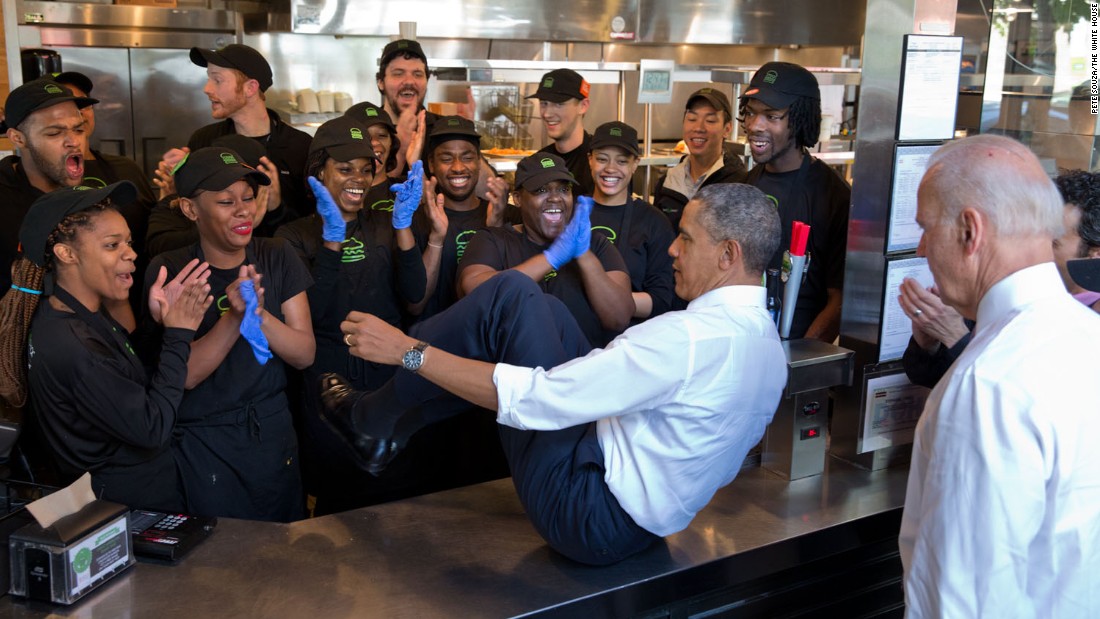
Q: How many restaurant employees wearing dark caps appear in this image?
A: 15